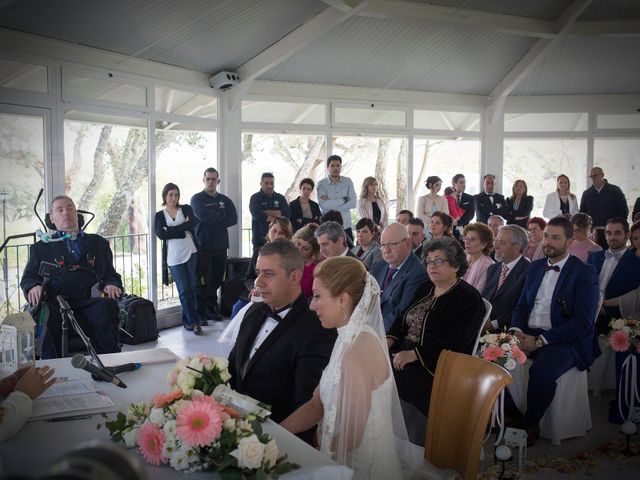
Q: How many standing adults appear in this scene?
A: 12